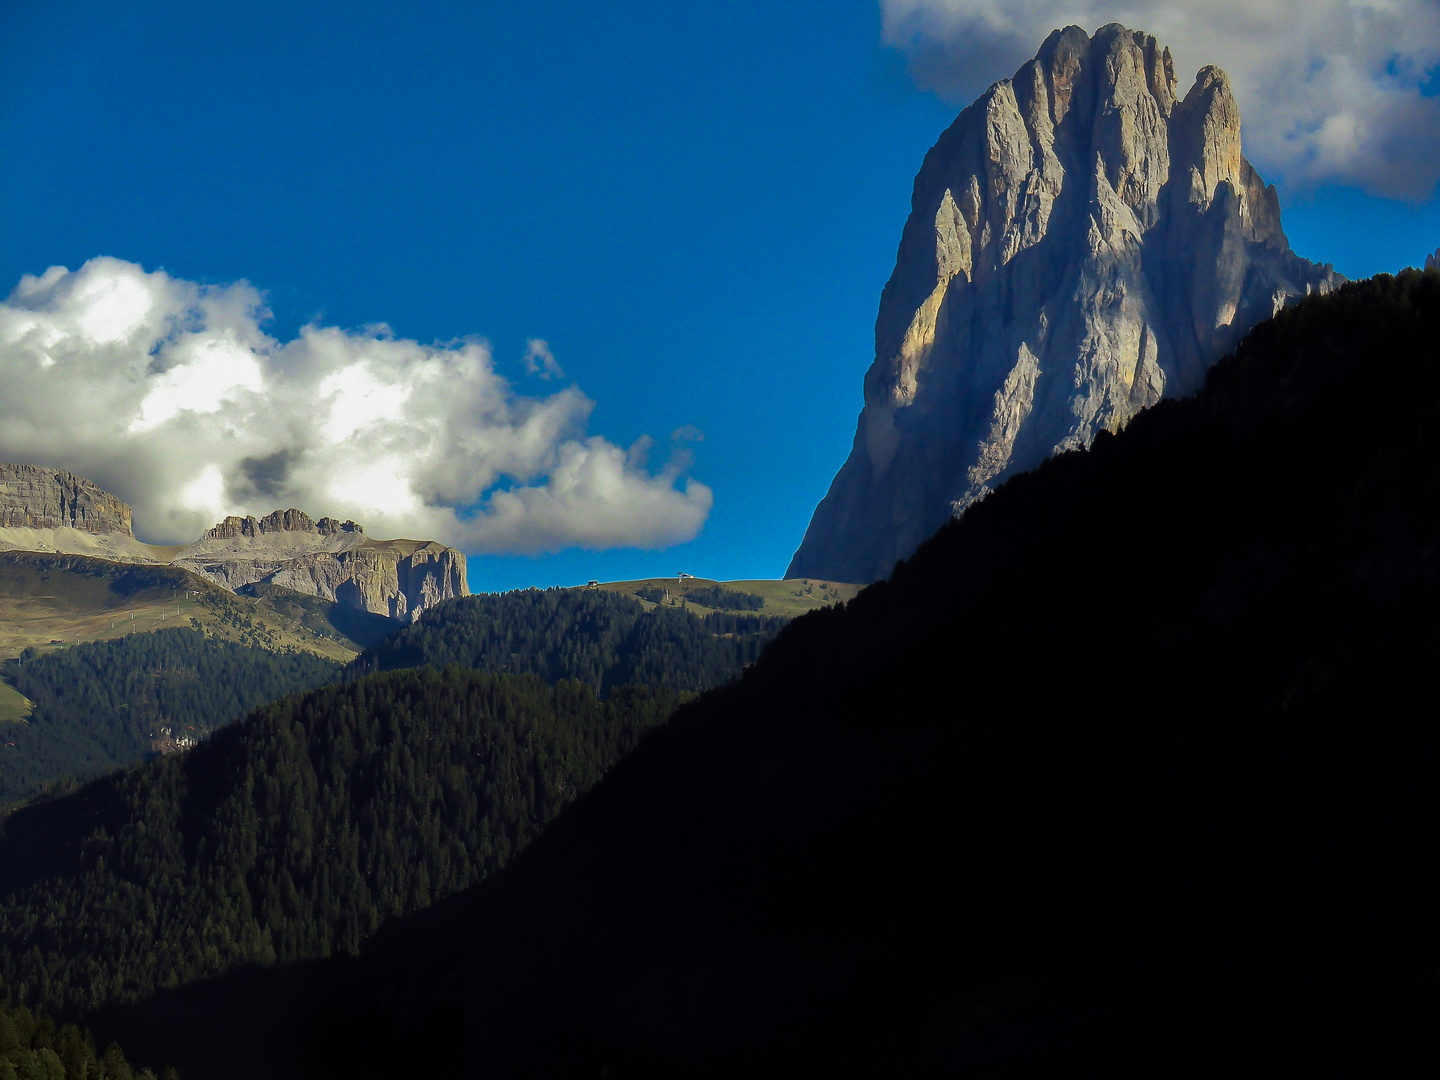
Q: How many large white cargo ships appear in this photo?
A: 0